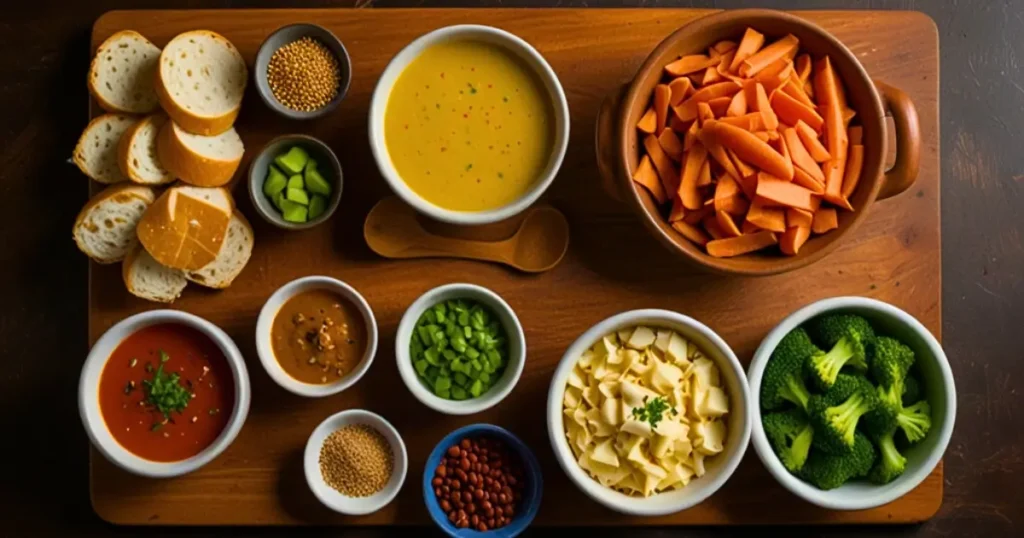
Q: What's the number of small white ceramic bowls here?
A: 3